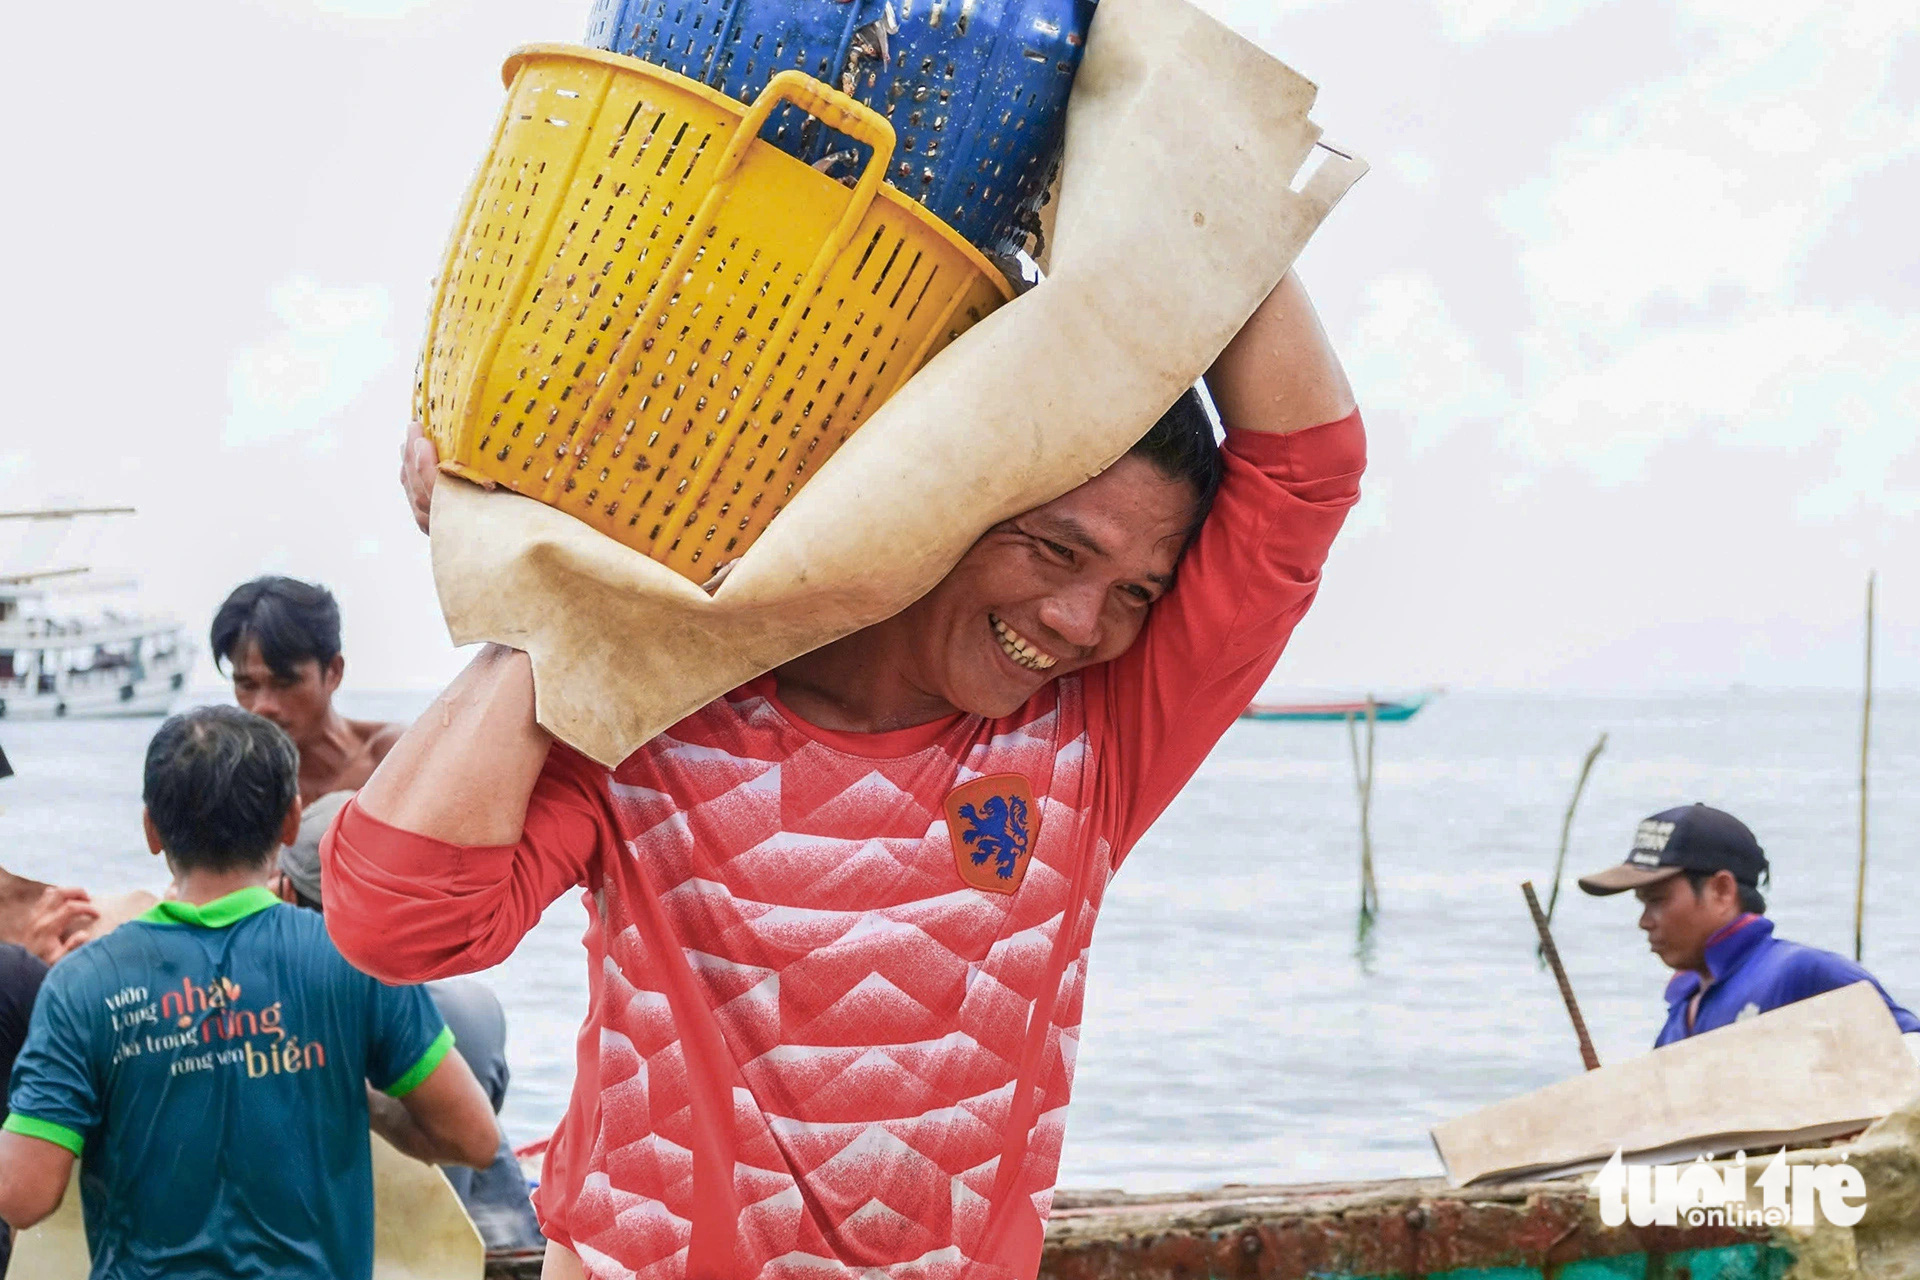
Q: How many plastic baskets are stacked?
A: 2